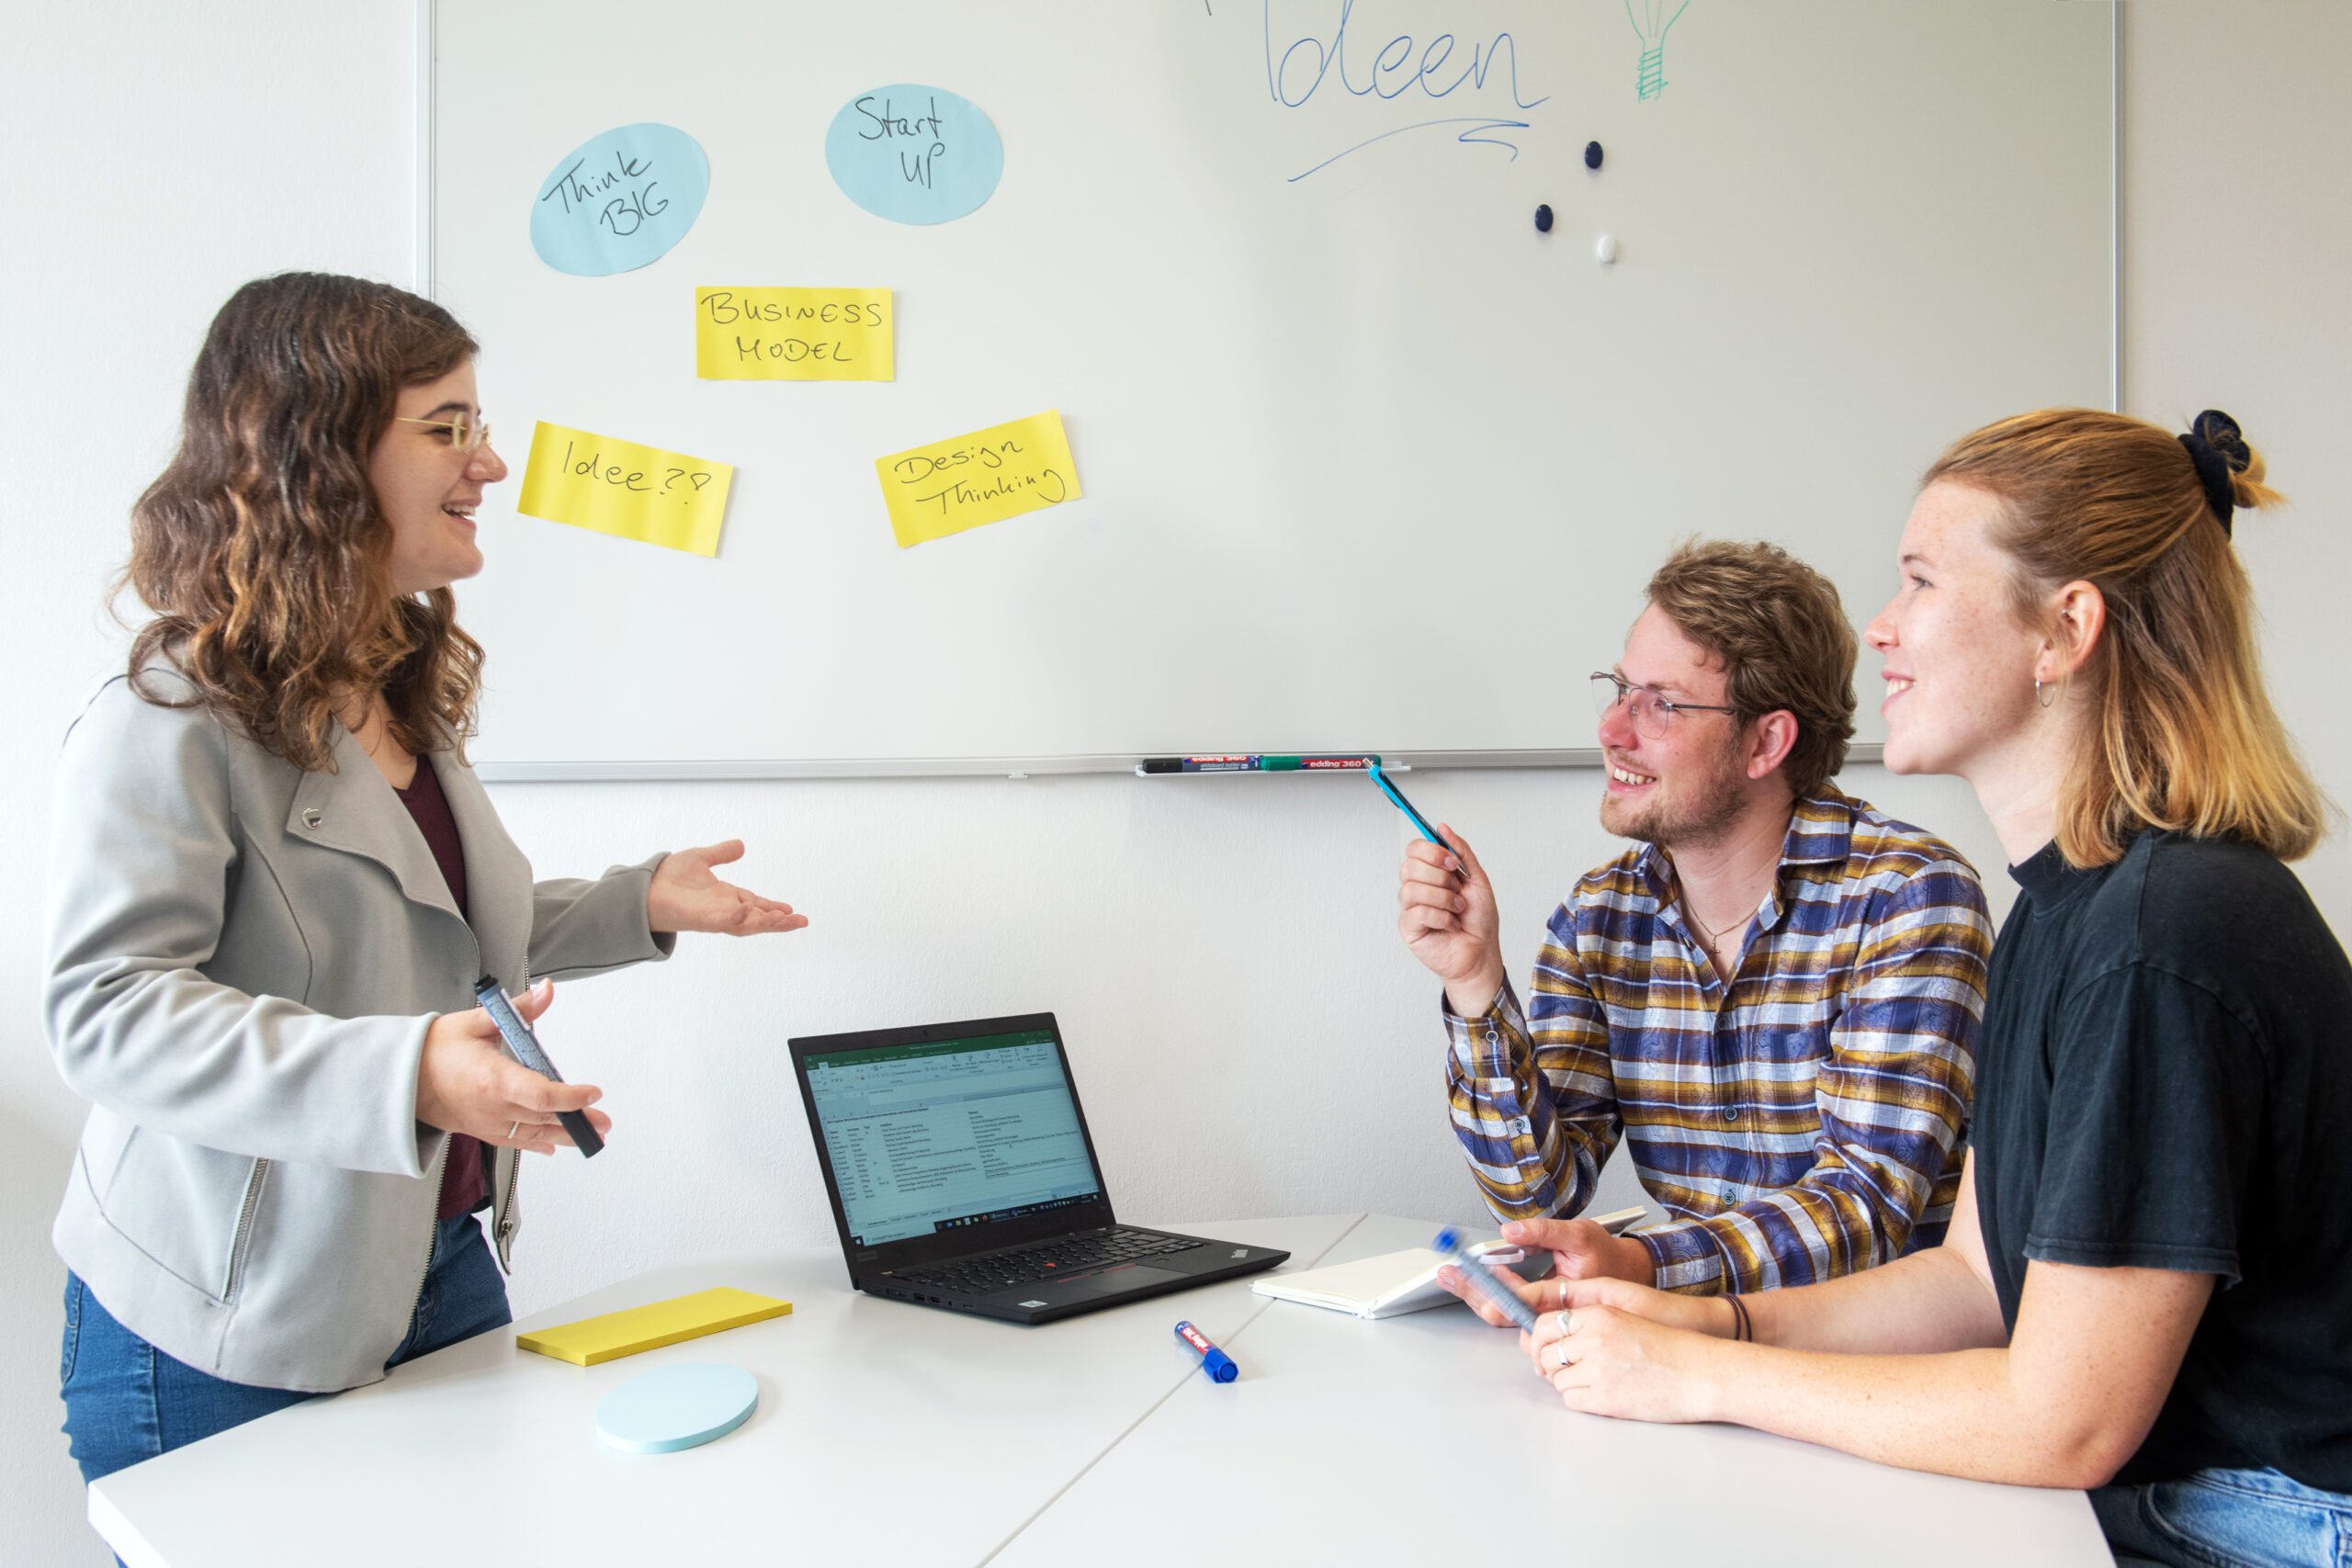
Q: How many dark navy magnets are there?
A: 2